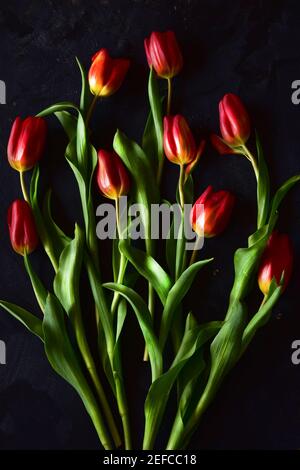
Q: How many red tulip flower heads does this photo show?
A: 9